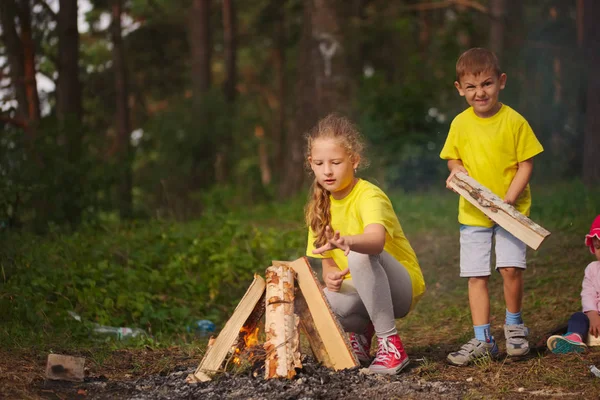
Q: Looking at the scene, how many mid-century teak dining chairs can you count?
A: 0